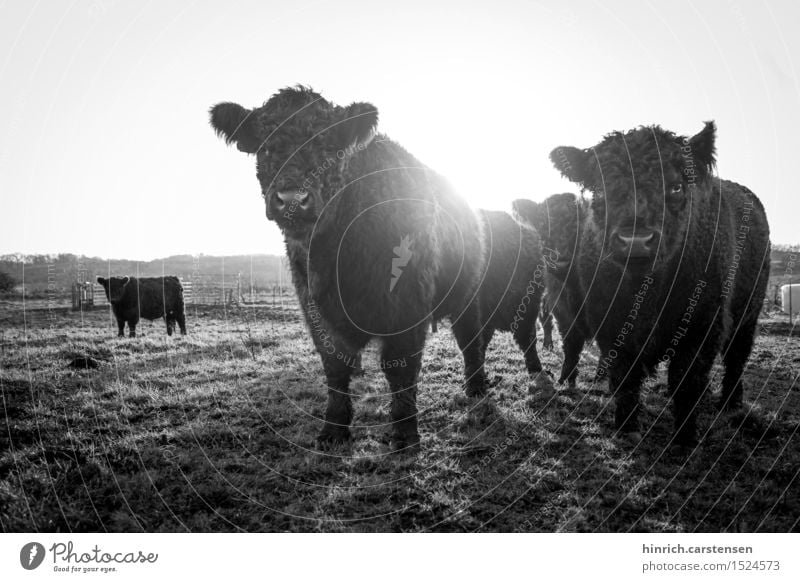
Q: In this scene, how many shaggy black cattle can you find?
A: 5